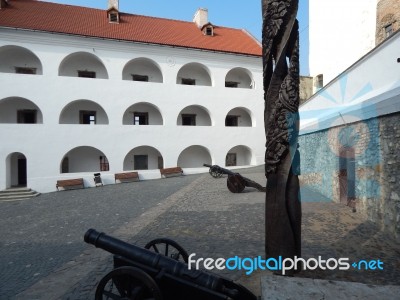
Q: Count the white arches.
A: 15